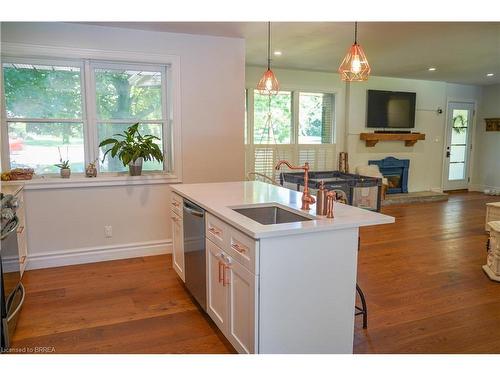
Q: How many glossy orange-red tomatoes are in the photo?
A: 0